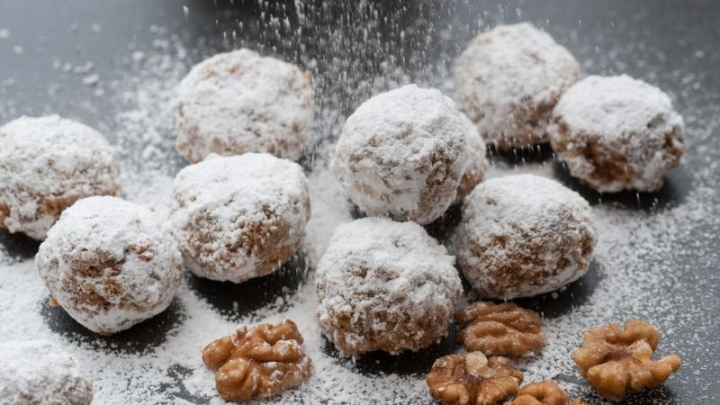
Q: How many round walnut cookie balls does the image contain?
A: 11